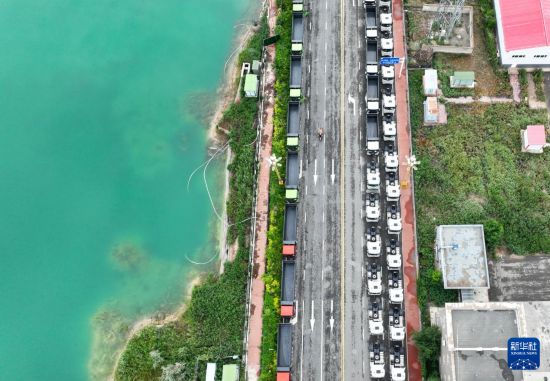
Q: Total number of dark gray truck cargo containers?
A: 11